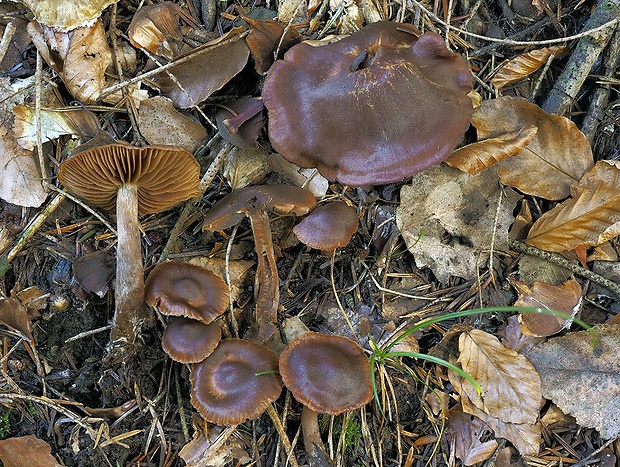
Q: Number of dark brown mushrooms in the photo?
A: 8